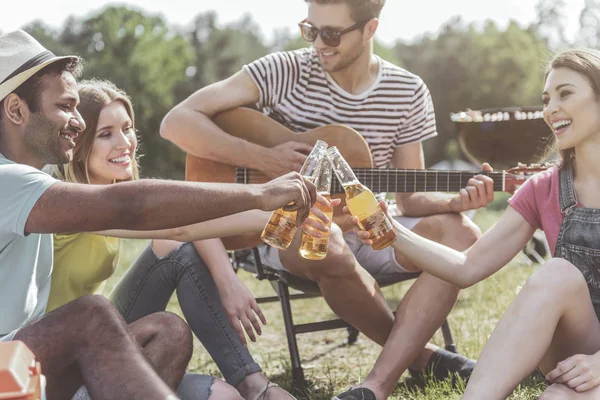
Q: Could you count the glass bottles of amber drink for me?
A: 3